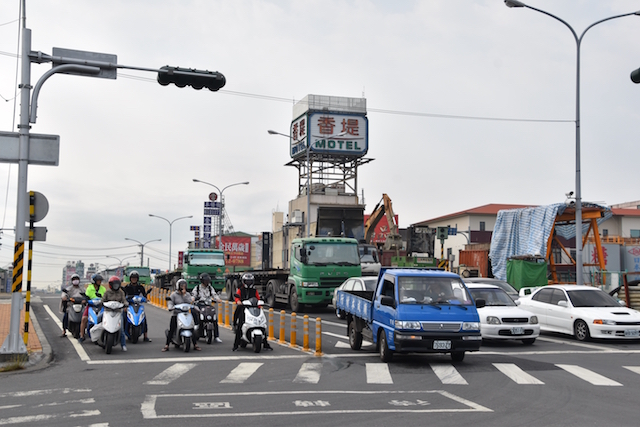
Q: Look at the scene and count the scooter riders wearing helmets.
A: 7